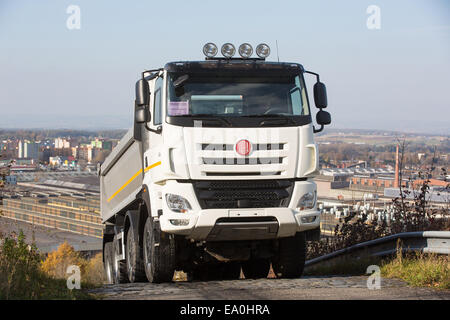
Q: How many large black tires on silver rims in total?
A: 4